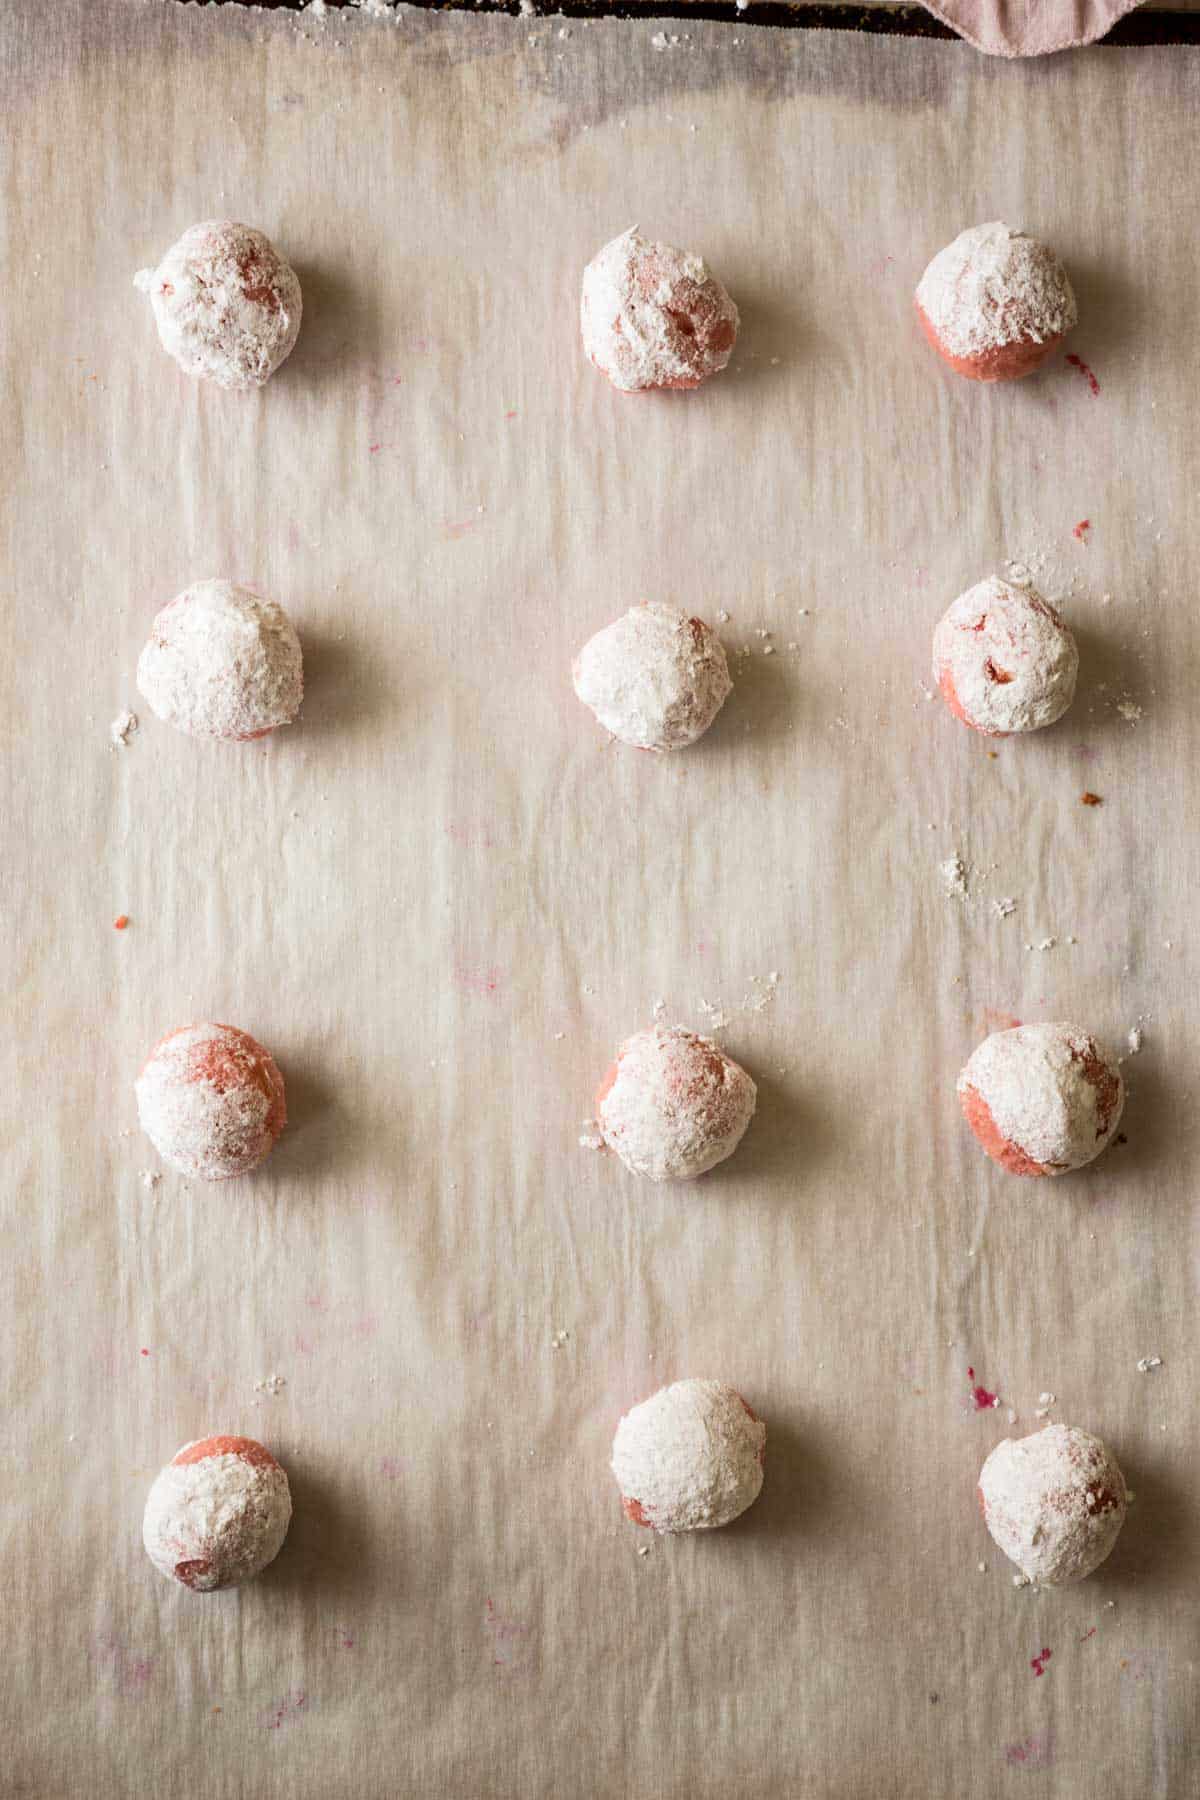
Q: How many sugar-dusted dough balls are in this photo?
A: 12